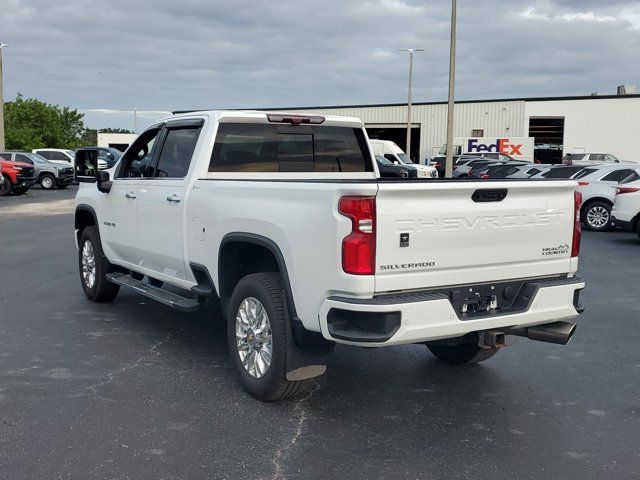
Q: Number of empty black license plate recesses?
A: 1